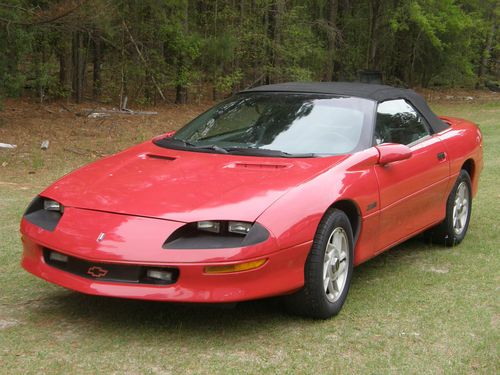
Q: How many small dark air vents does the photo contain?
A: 2